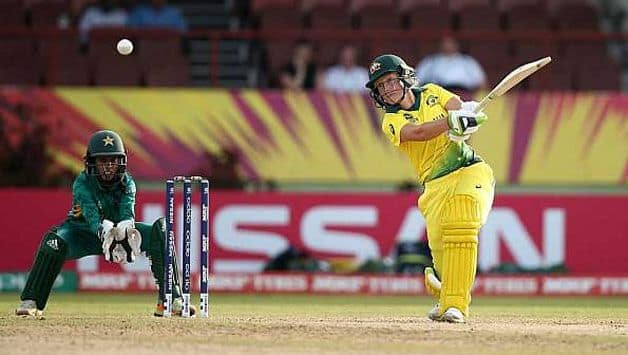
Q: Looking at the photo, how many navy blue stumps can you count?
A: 3